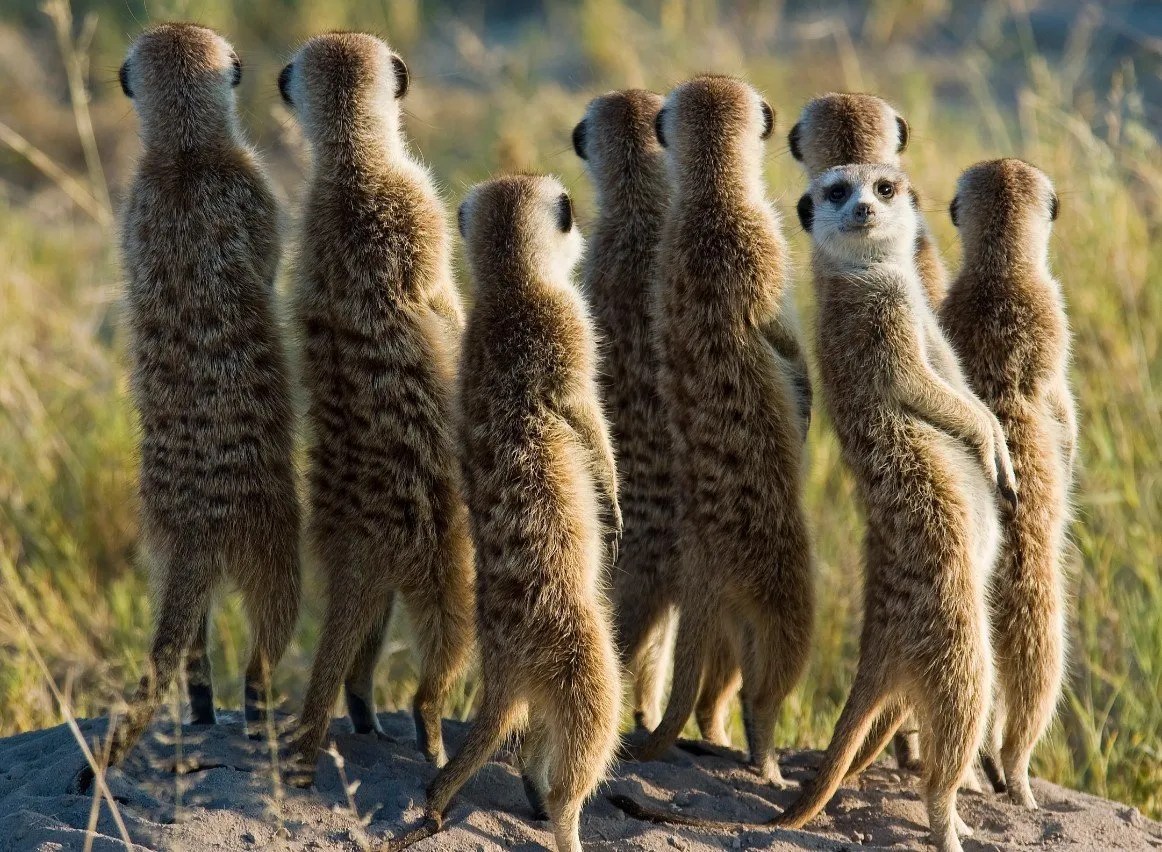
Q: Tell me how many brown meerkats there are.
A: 8